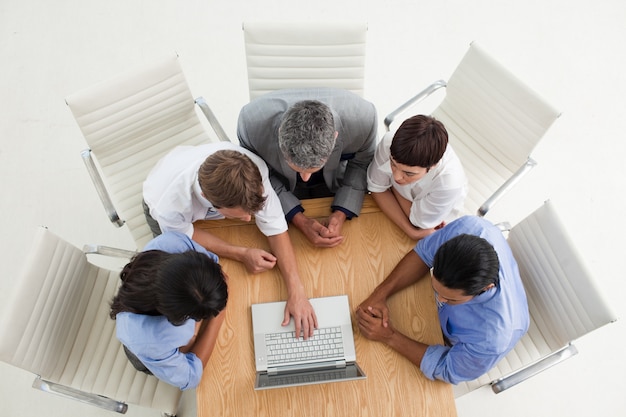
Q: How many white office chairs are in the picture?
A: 5